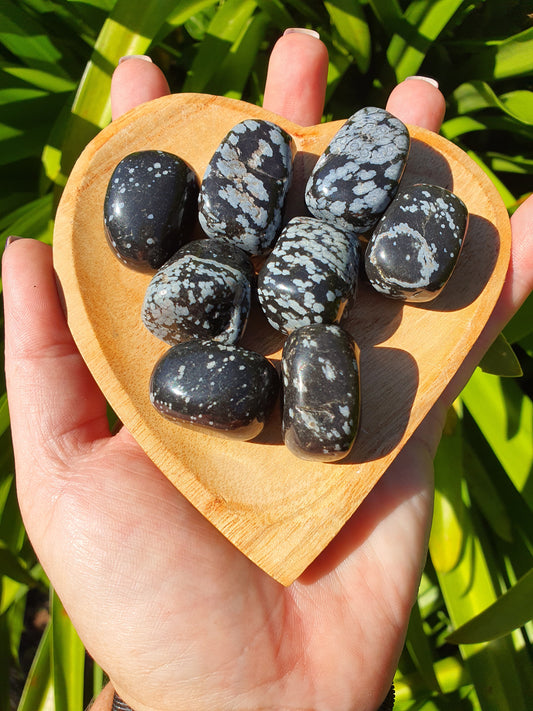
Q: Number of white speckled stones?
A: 8